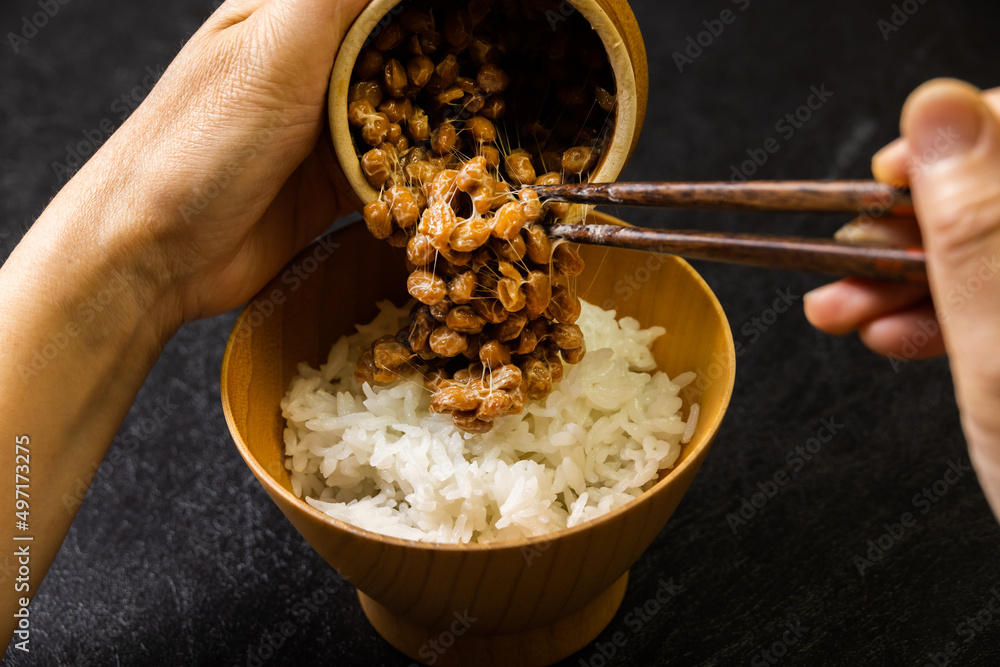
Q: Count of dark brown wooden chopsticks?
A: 2